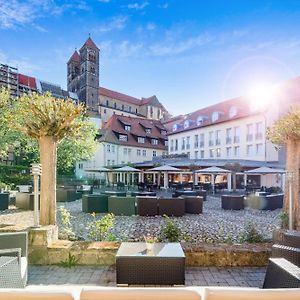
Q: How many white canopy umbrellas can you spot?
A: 5